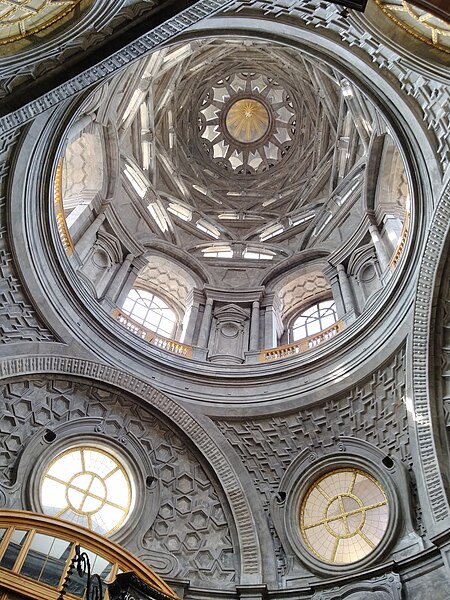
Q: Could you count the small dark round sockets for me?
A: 4